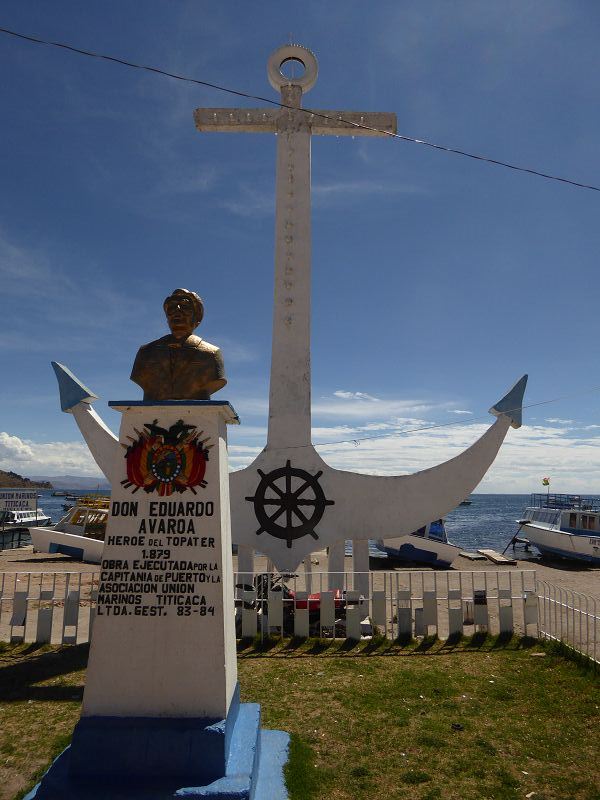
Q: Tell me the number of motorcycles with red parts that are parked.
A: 1